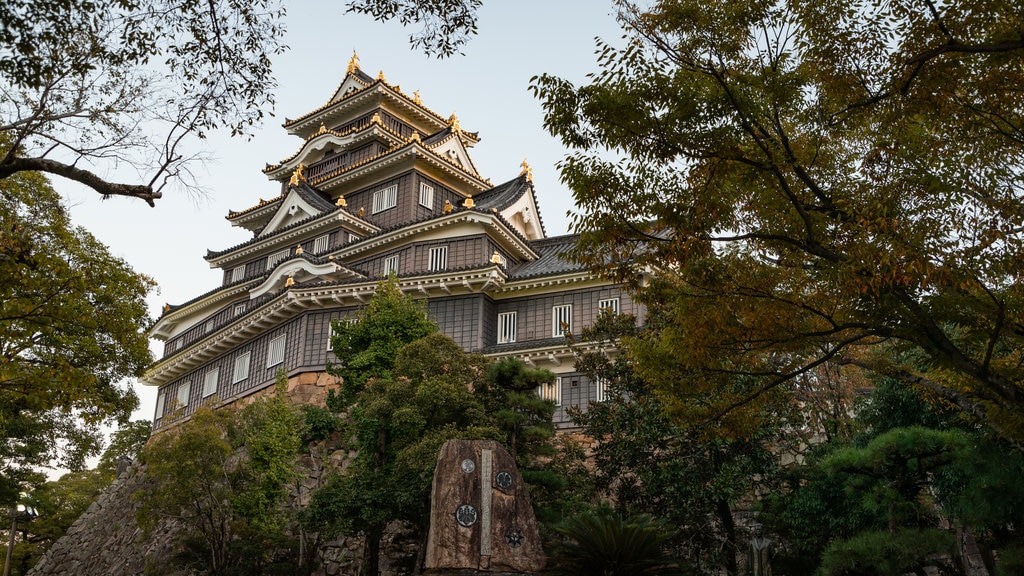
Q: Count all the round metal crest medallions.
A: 4